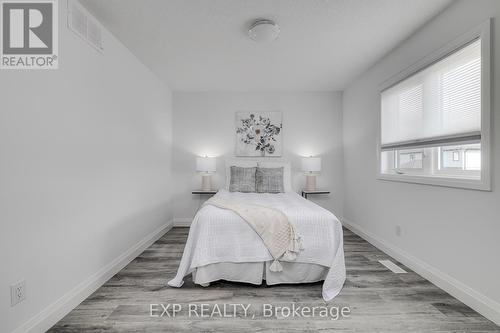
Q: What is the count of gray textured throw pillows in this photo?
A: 2